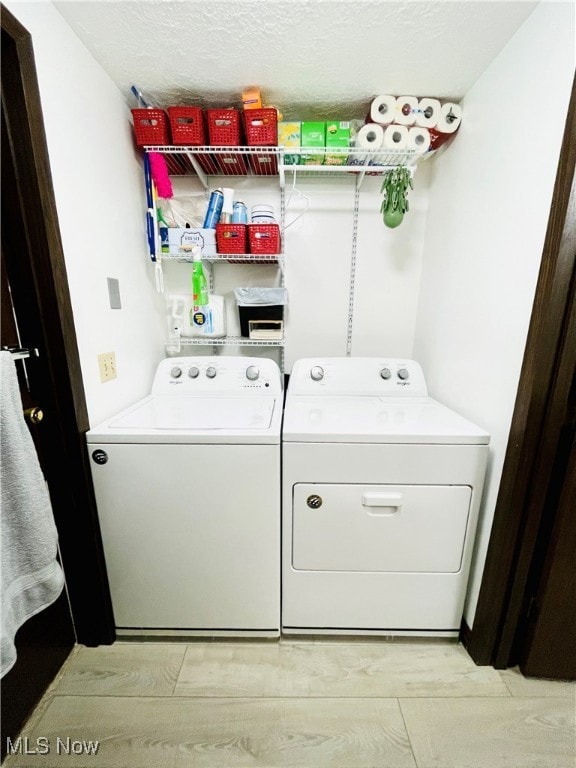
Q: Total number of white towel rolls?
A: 7